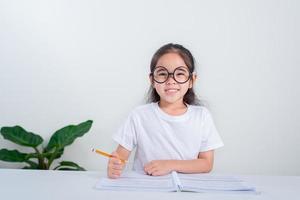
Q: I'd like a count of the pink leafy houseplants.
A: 0